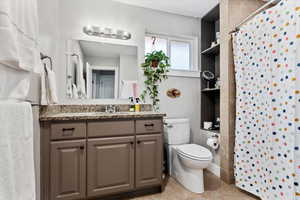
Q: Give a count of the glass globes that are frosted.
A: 4